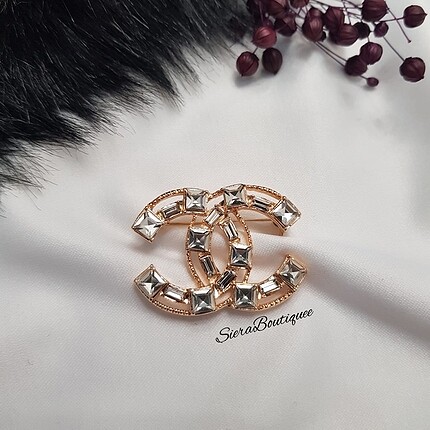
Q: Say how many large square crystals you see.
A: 10